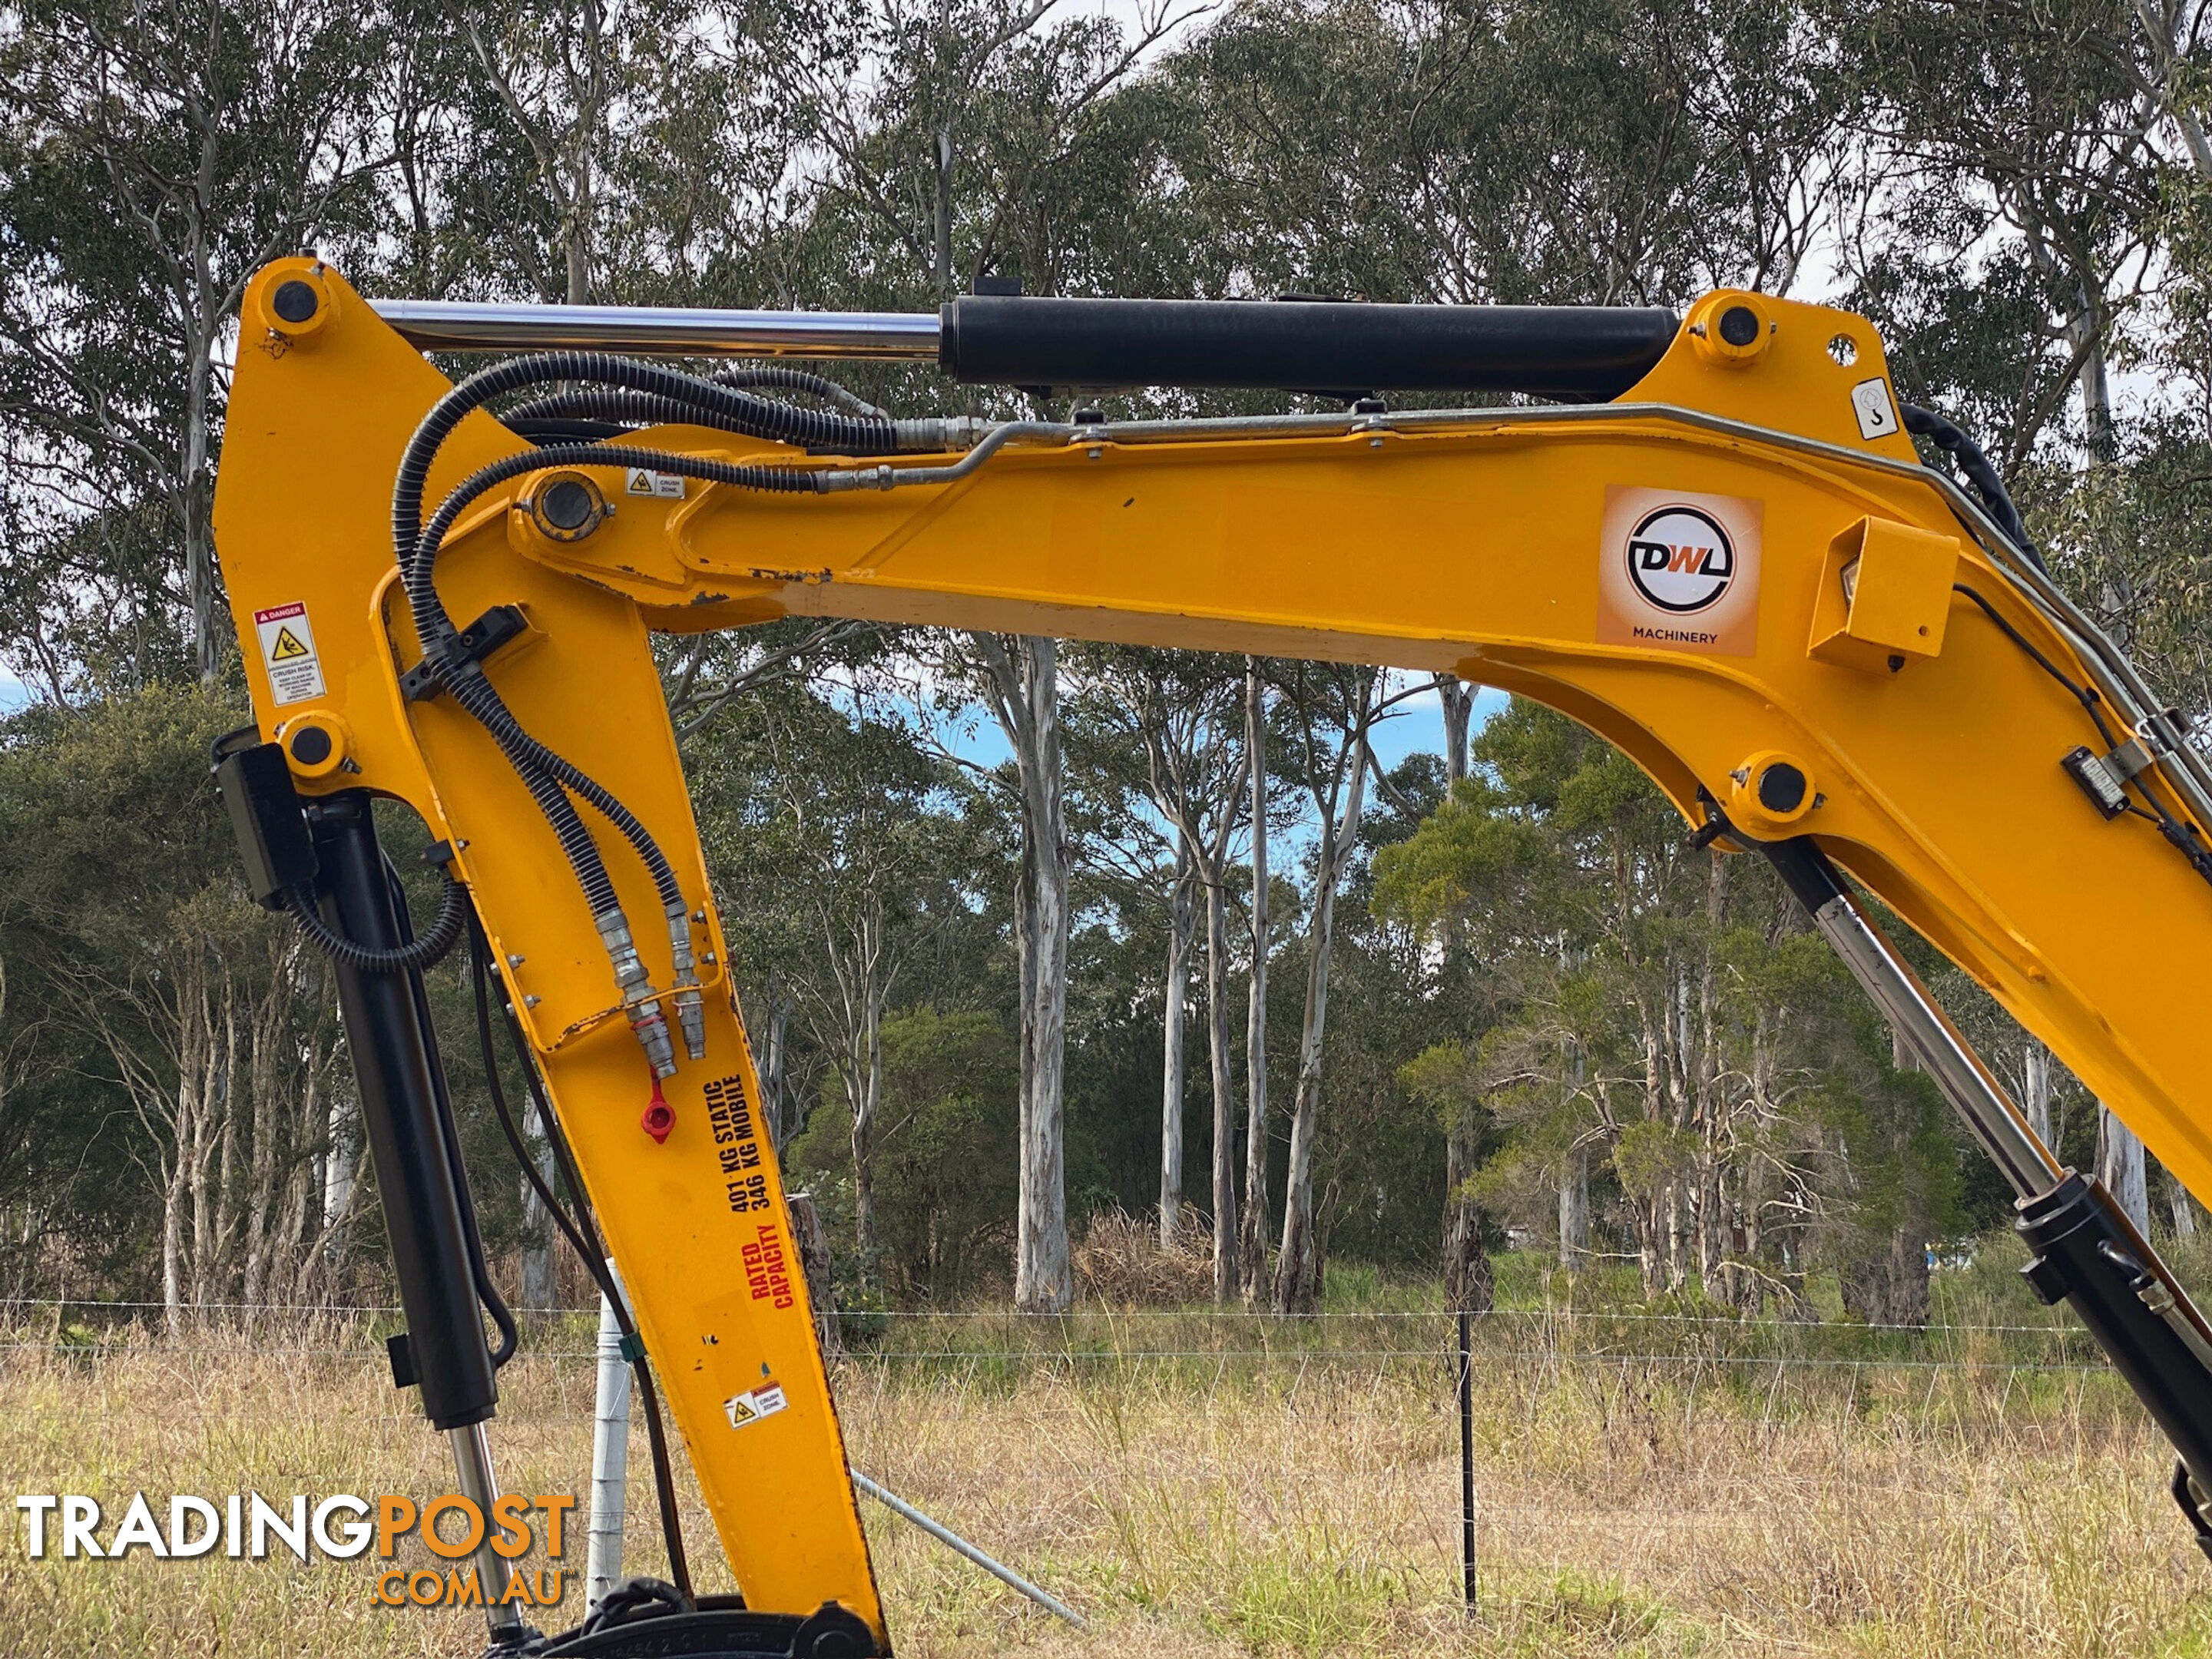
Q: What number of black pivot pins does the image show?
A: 5